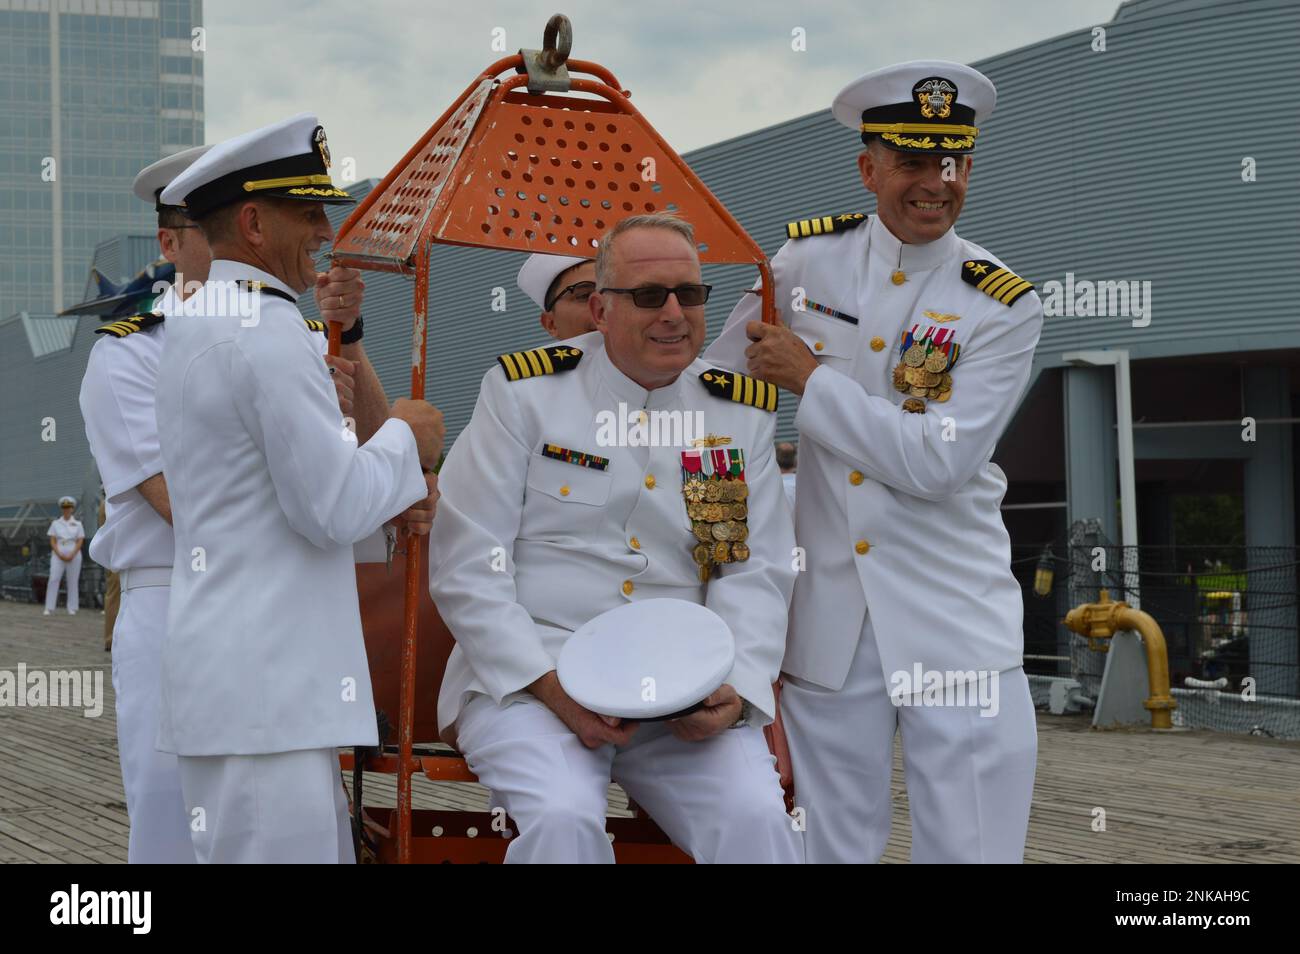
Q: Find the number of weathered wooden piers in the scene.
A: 1